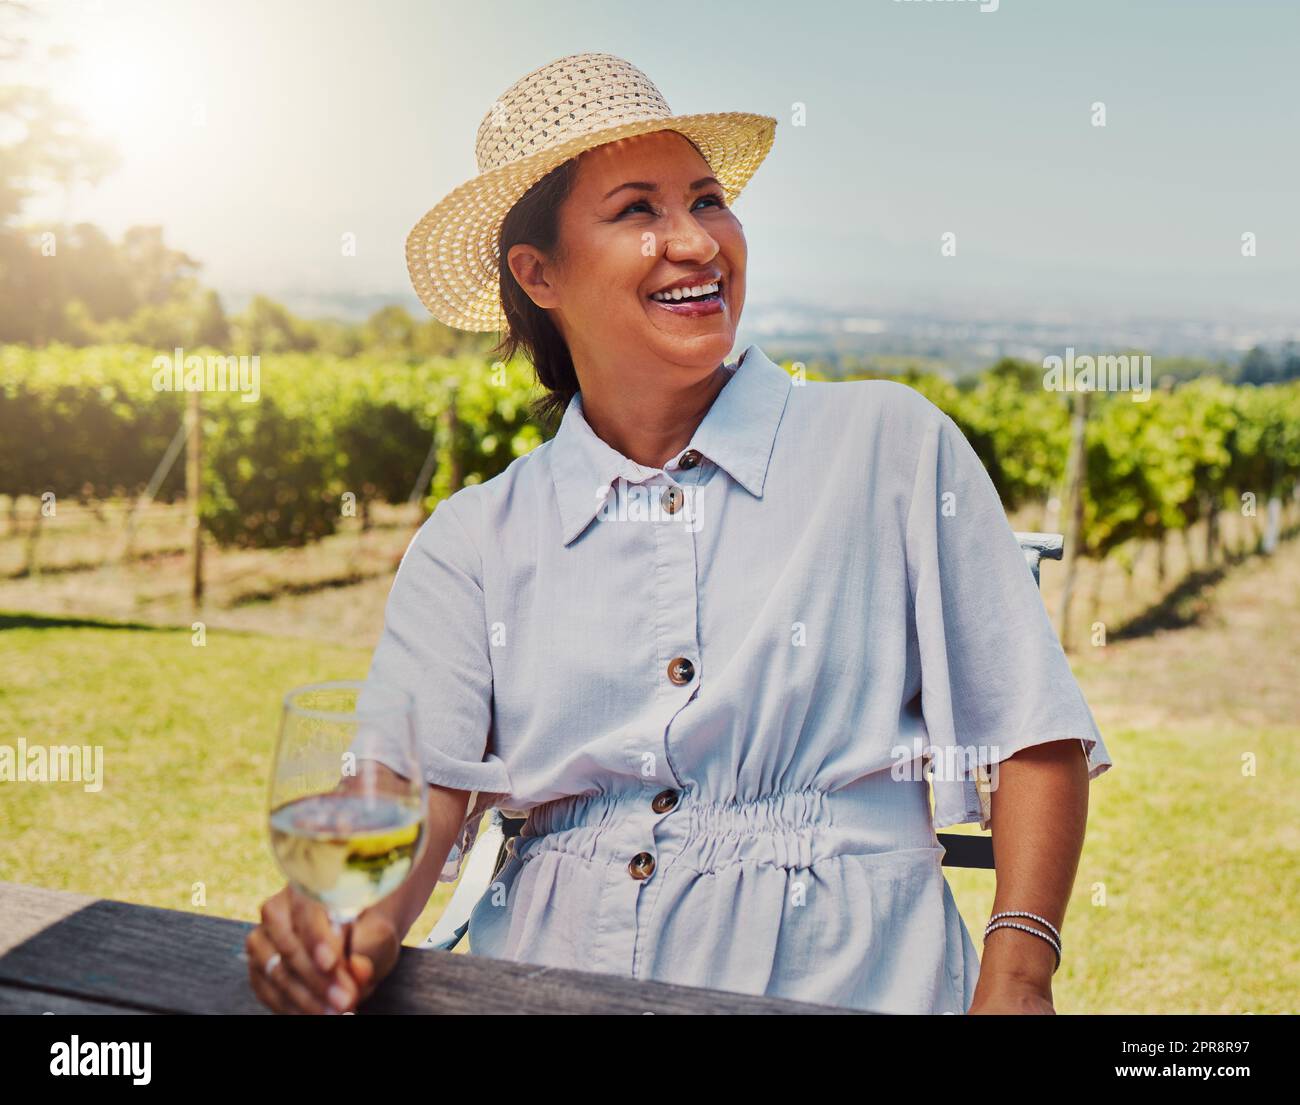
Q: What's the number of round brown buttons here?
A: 5